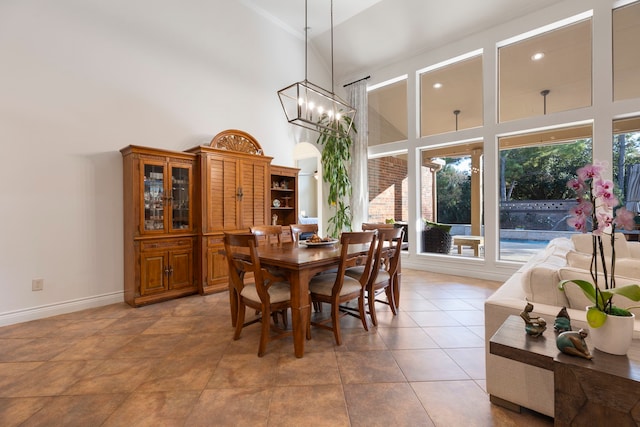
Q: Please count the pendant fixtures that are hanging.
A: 1